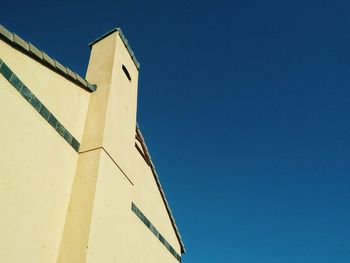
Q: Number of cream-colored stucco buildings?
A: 1